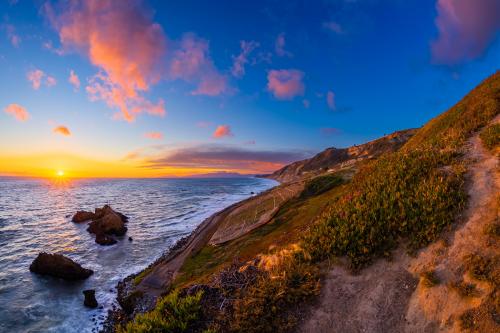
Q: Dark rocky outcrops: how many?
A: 3